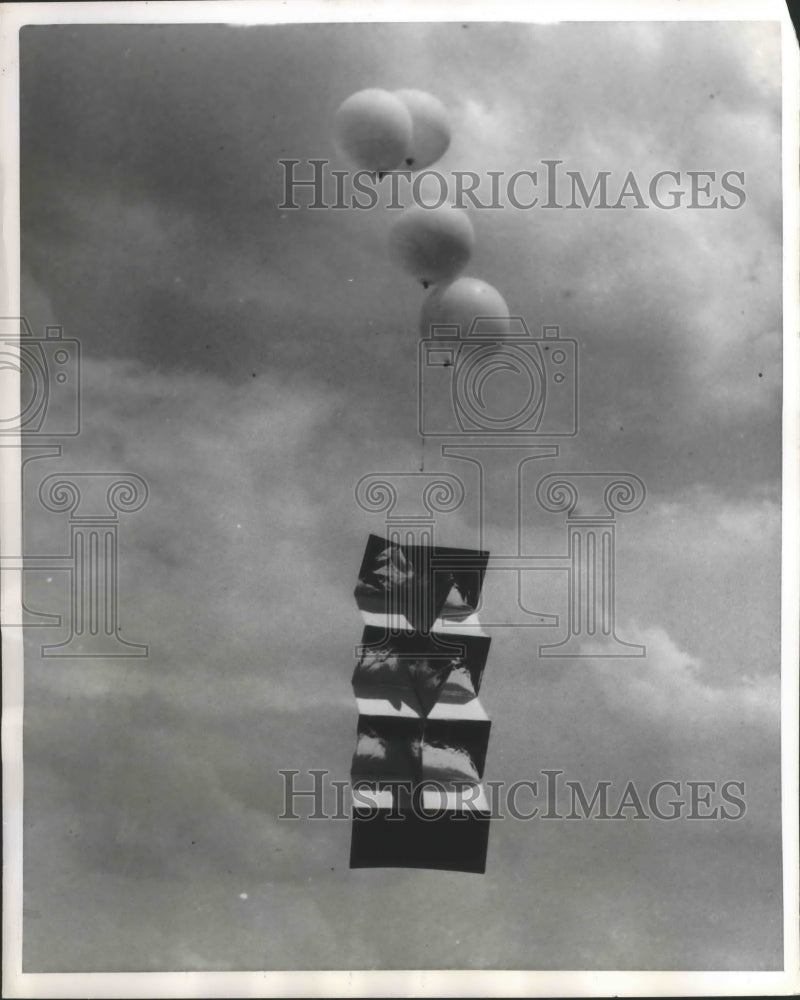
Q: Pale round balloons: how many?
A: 4